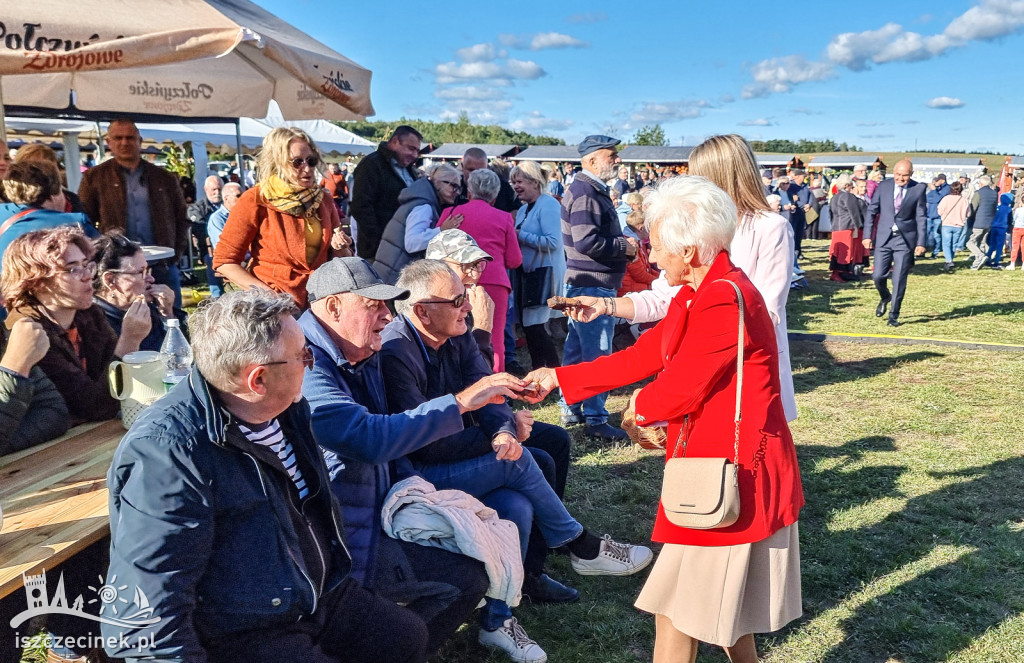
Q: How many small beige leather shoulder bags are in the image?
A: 1